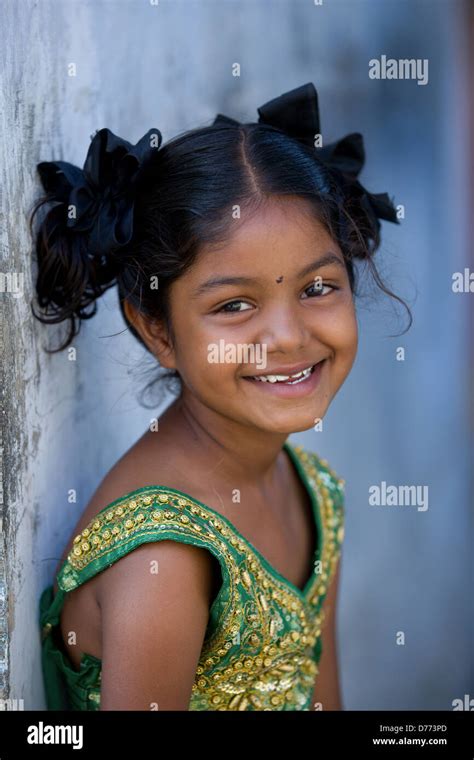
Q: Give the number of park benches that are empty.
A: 0